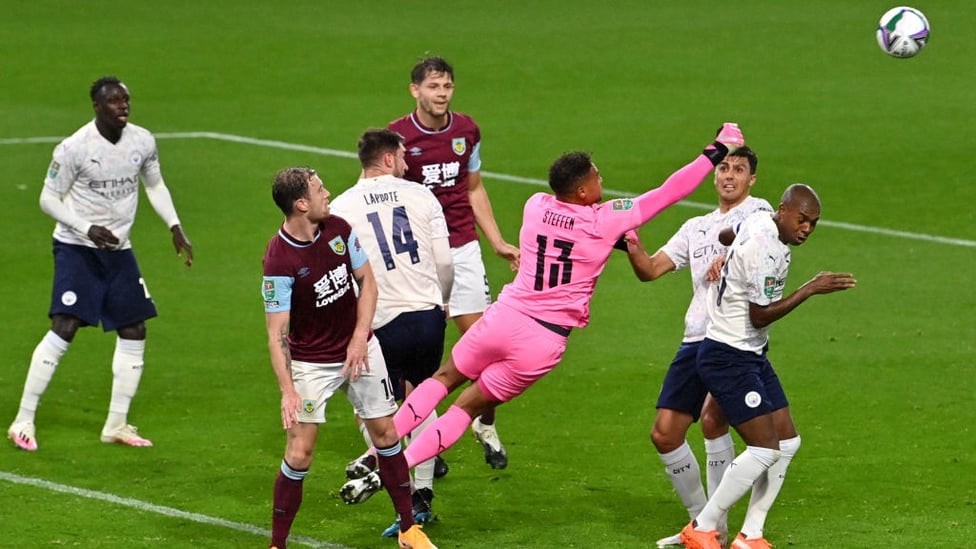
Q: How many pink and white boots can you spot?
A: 2